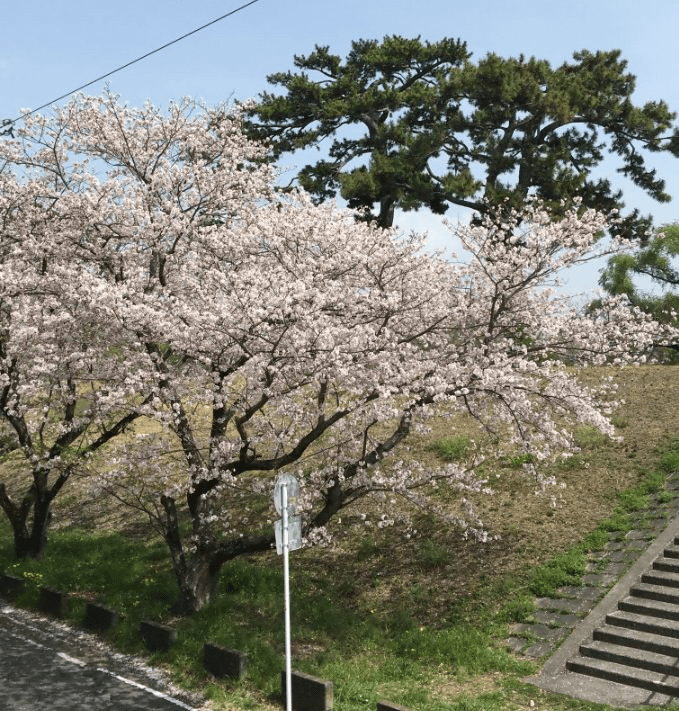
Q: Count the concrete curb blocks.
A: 7